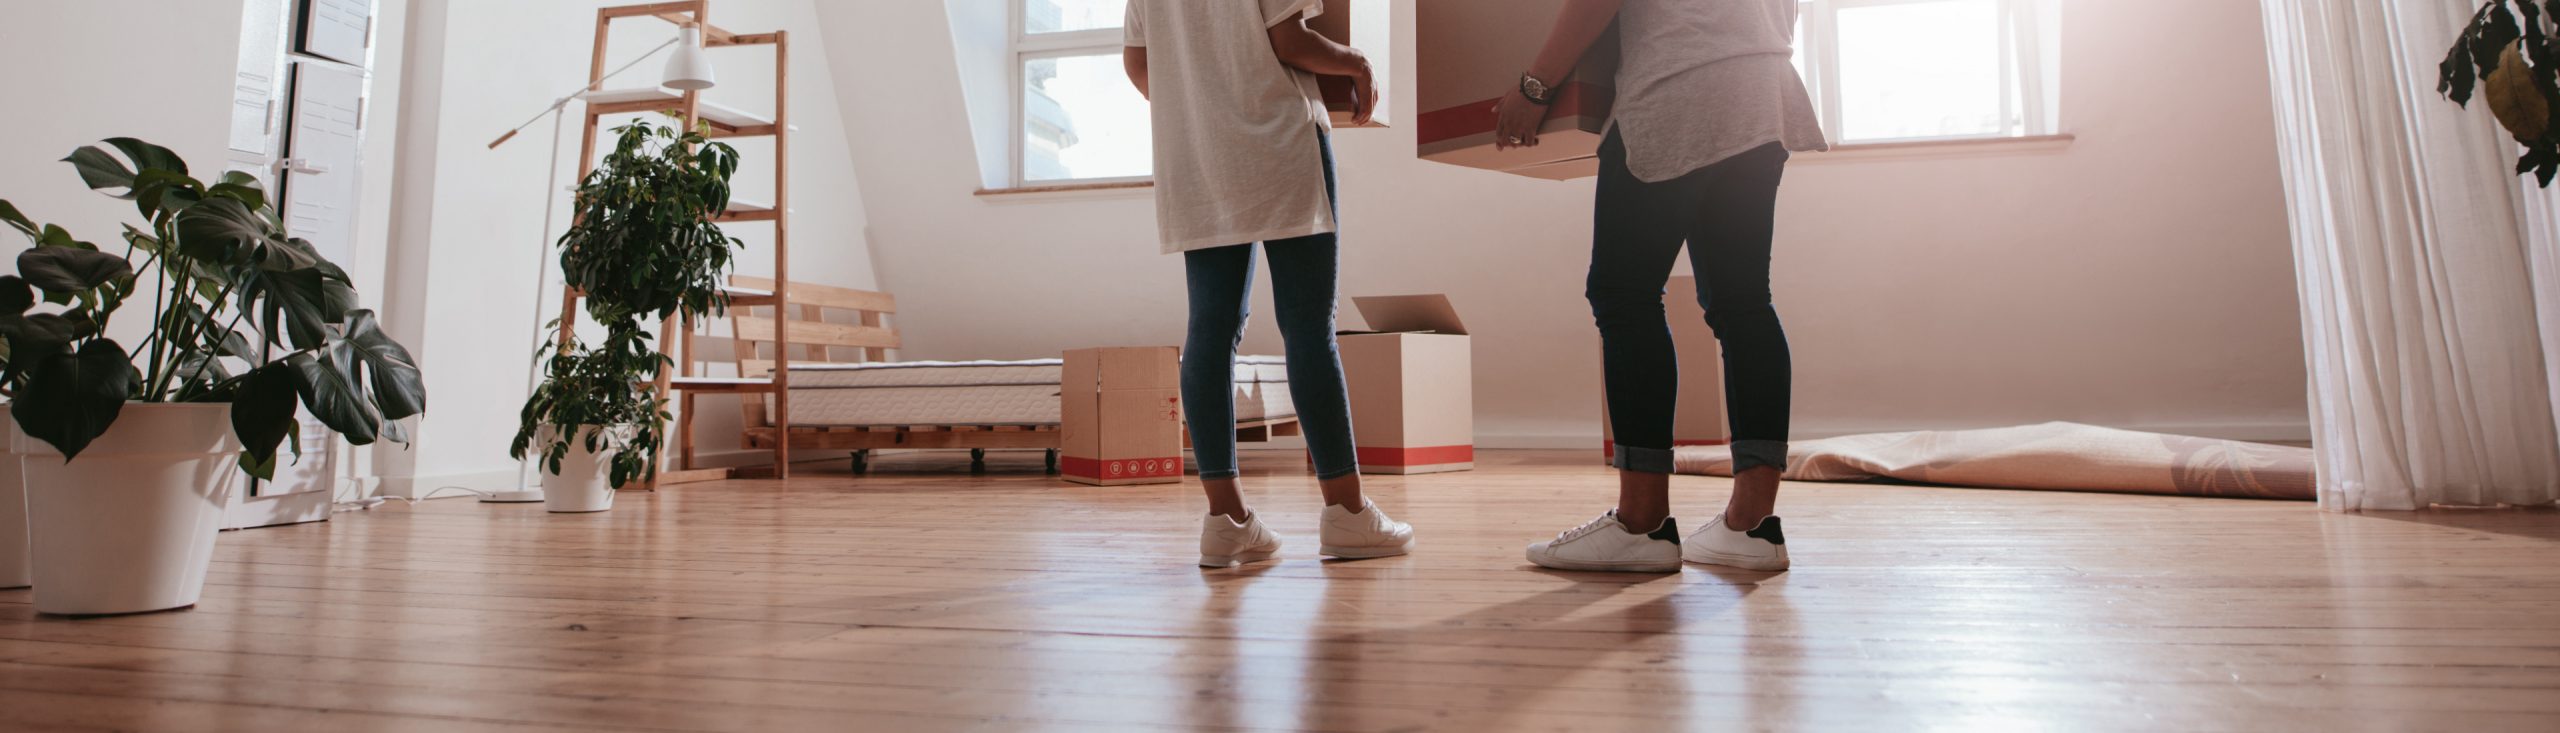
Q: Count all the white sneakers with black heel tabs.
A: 2